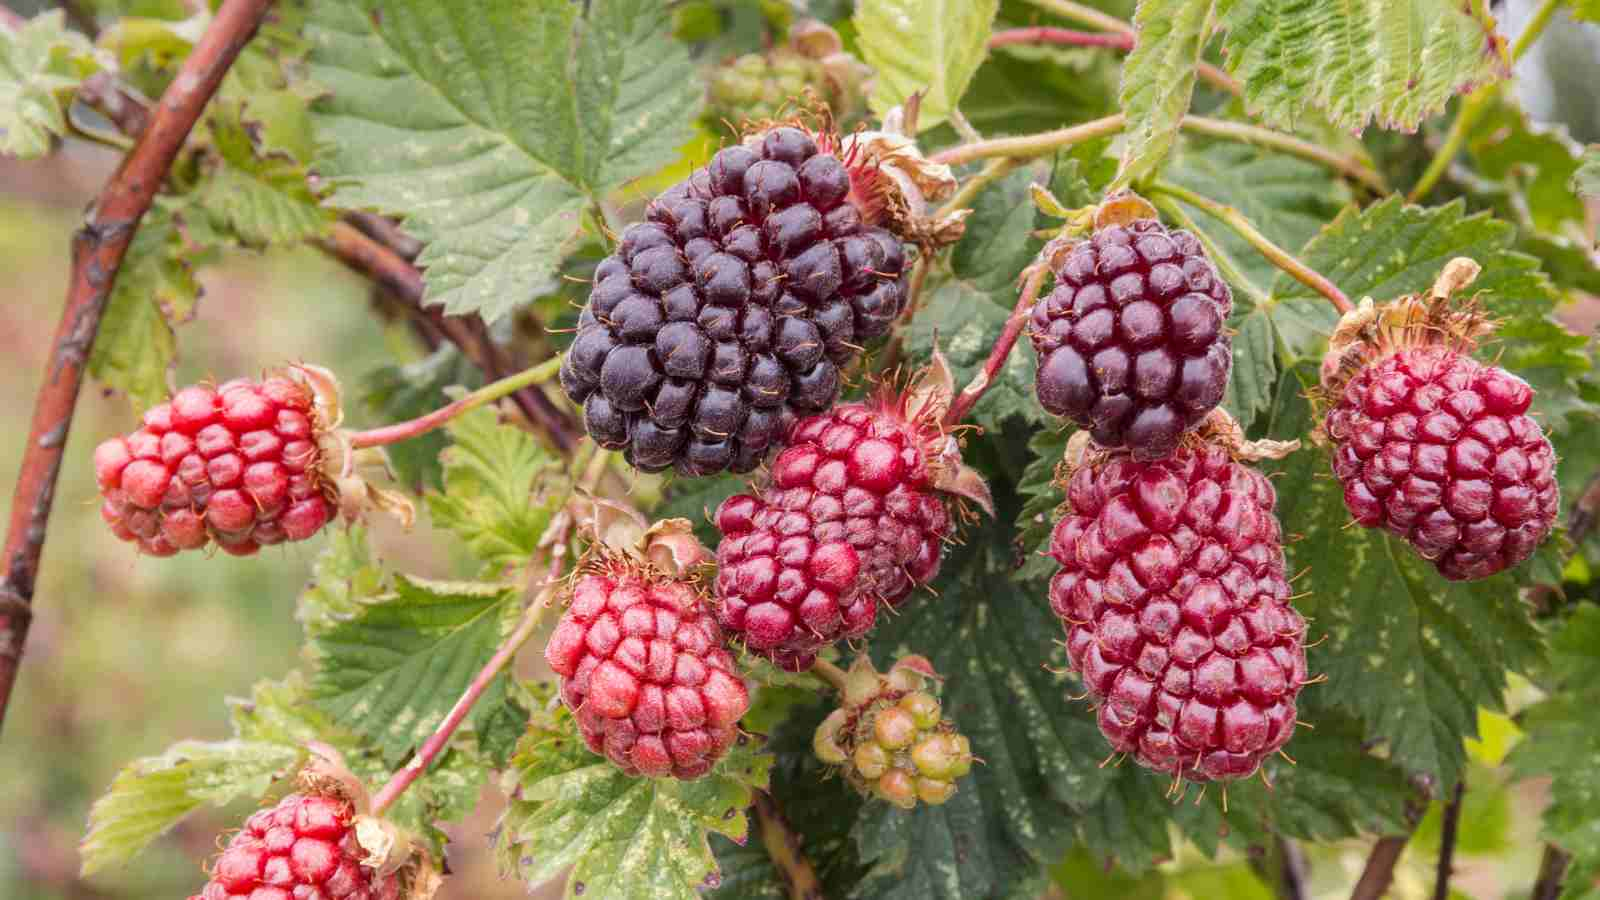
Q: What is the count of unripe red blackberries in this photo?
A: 6